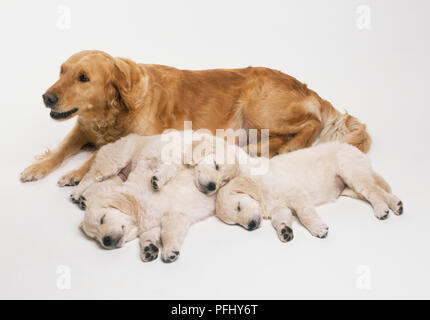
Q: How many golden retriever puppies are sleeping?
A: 3